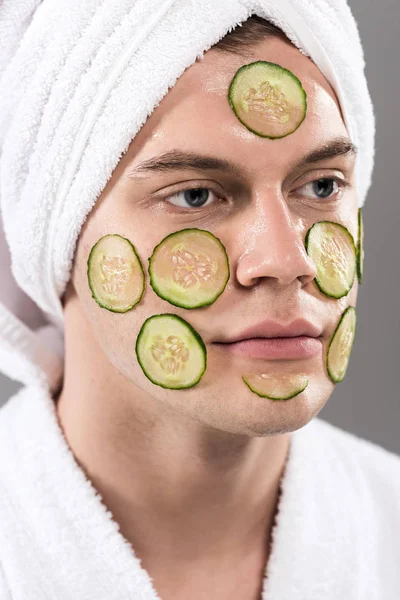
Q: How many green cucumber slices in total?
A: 8